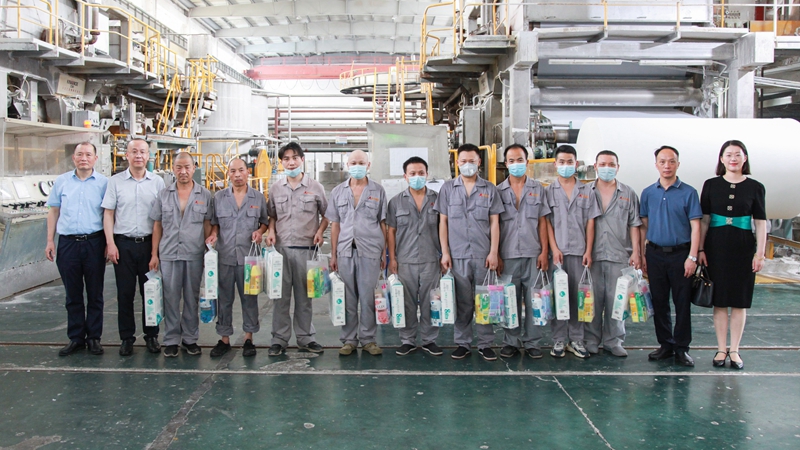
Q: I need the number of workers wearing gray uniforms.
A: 9